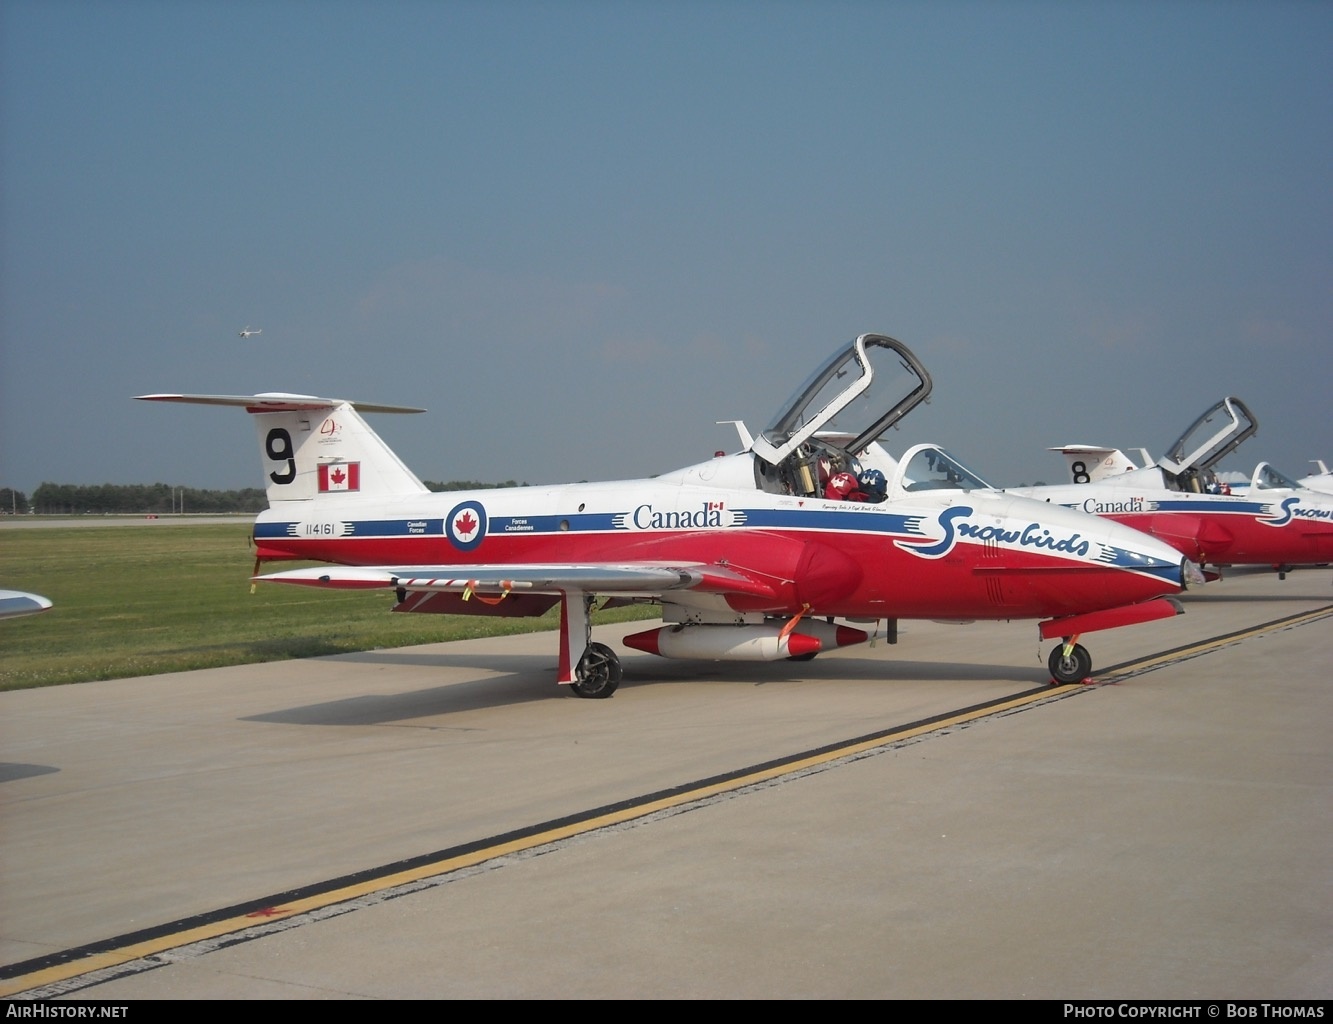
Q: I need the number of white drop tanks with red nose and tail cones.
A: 2